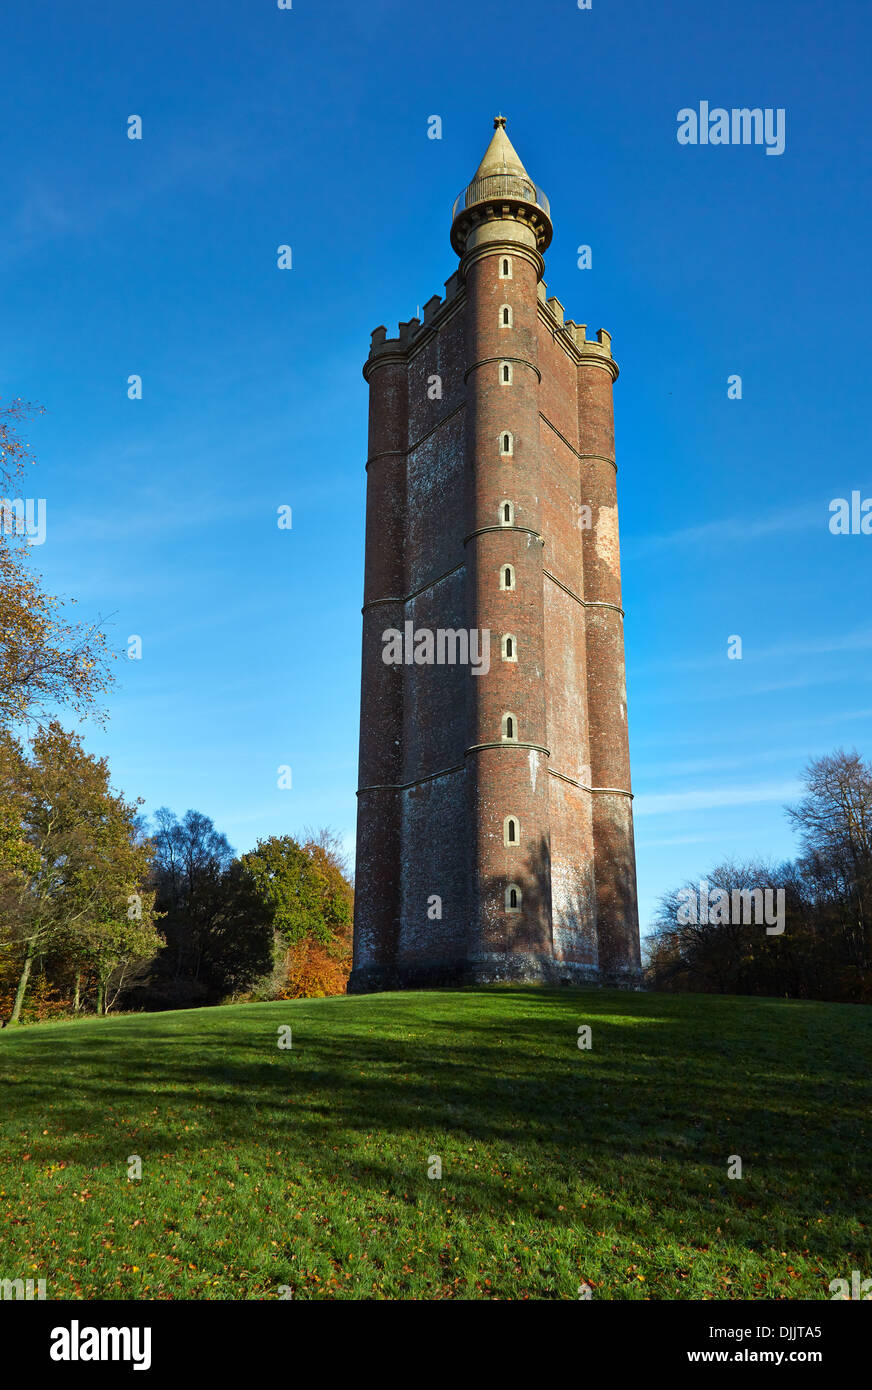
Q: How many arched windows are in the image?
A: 10